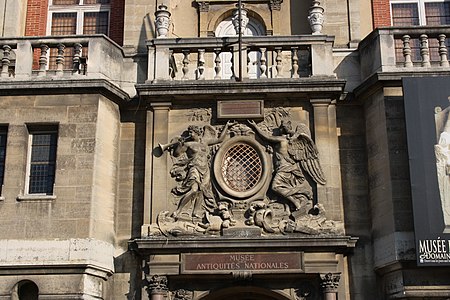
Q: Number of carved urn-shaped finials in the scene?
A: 3